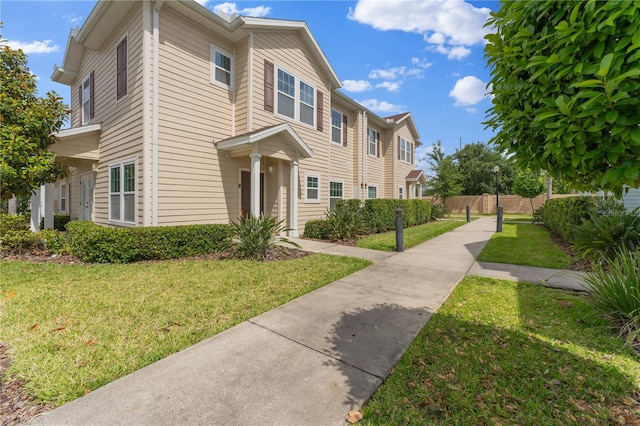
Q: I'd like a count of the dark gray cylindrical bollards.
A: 3